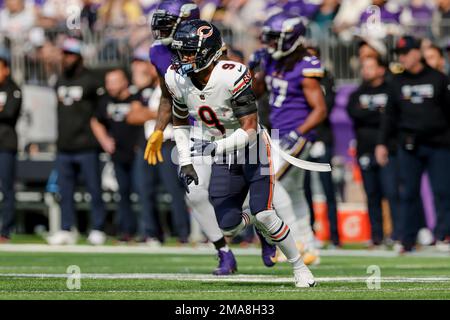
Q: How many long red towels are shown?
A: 0